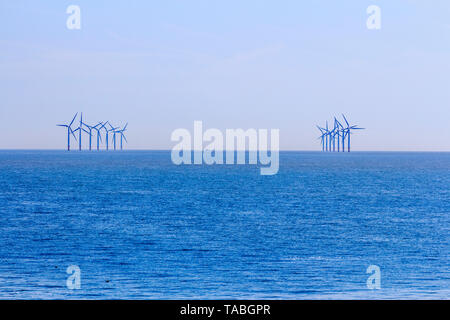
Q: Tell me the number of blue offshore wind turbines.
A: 14